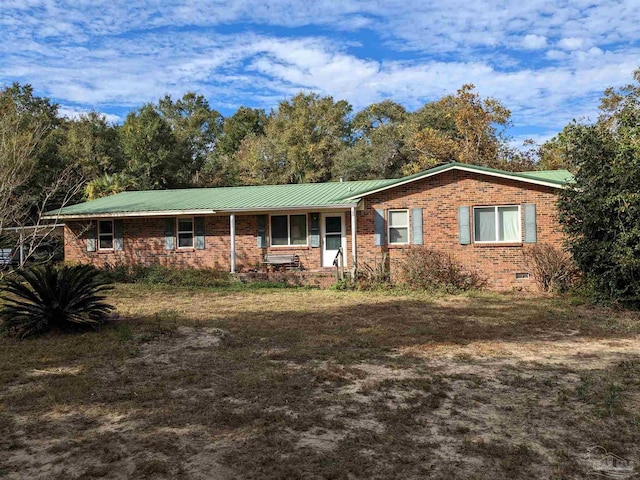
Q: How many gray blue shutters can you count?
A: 10